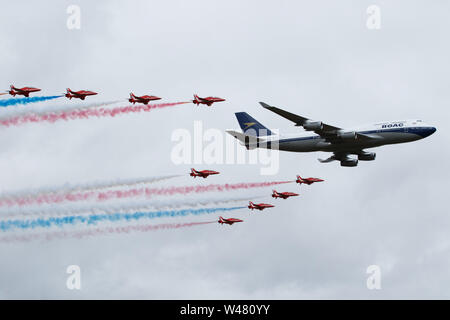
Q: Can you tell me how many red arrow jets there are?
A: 9